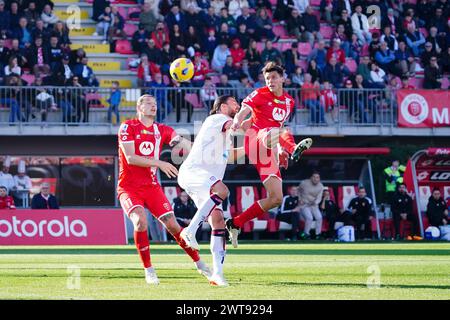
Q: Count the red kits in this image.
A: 2